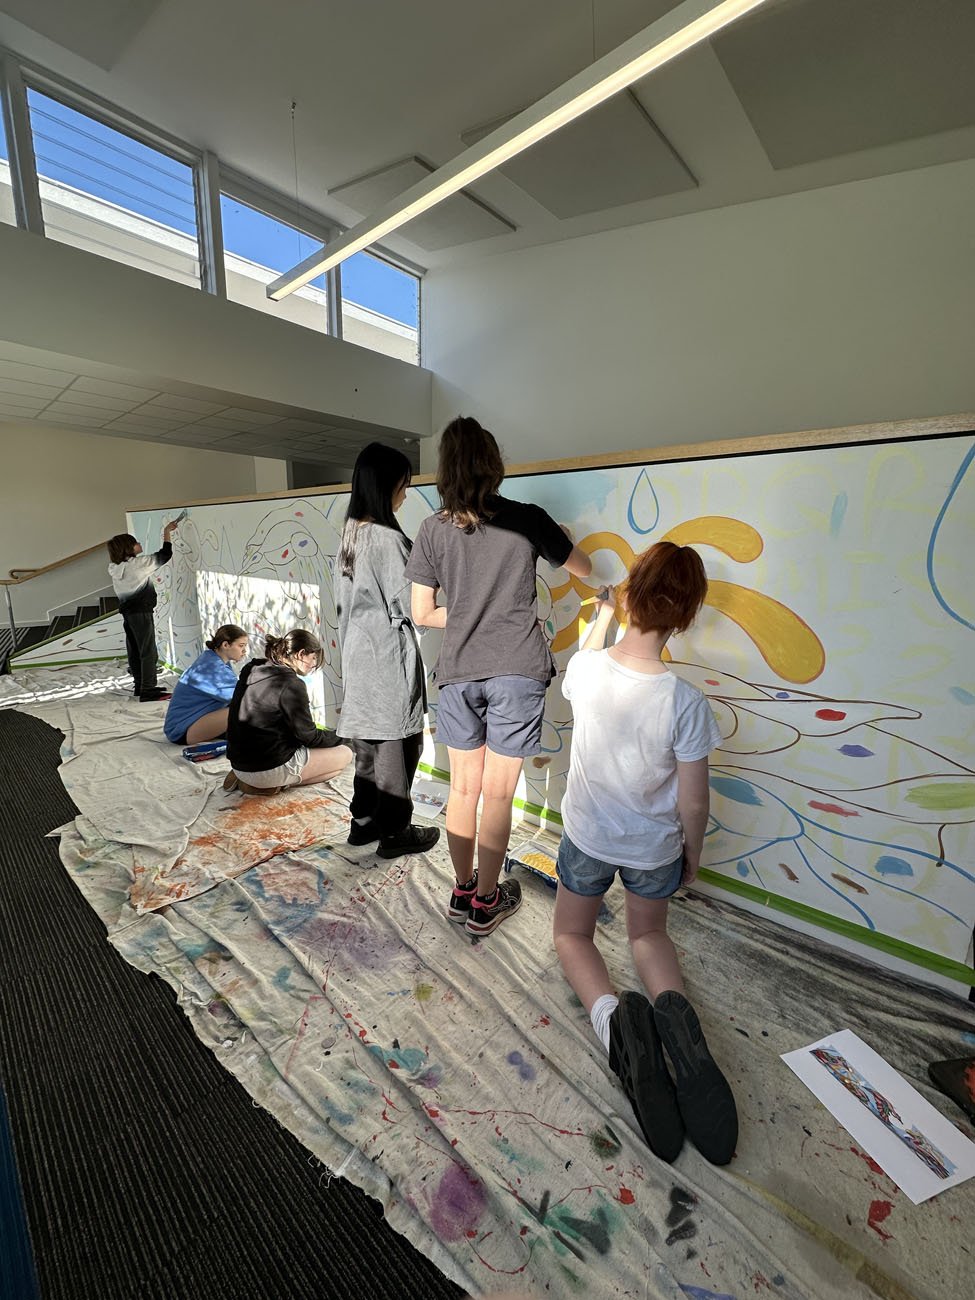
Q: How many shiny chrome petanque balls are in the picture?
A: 0